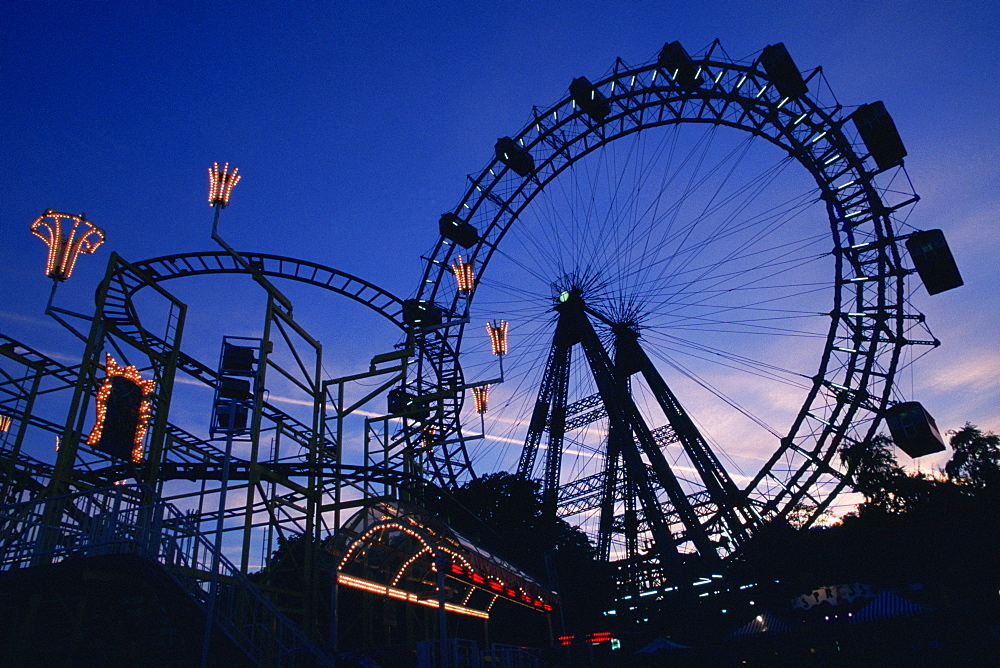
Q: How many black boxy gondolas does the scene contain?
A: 10